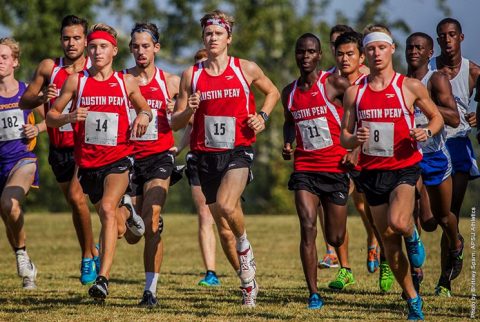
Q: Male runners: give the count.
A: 12